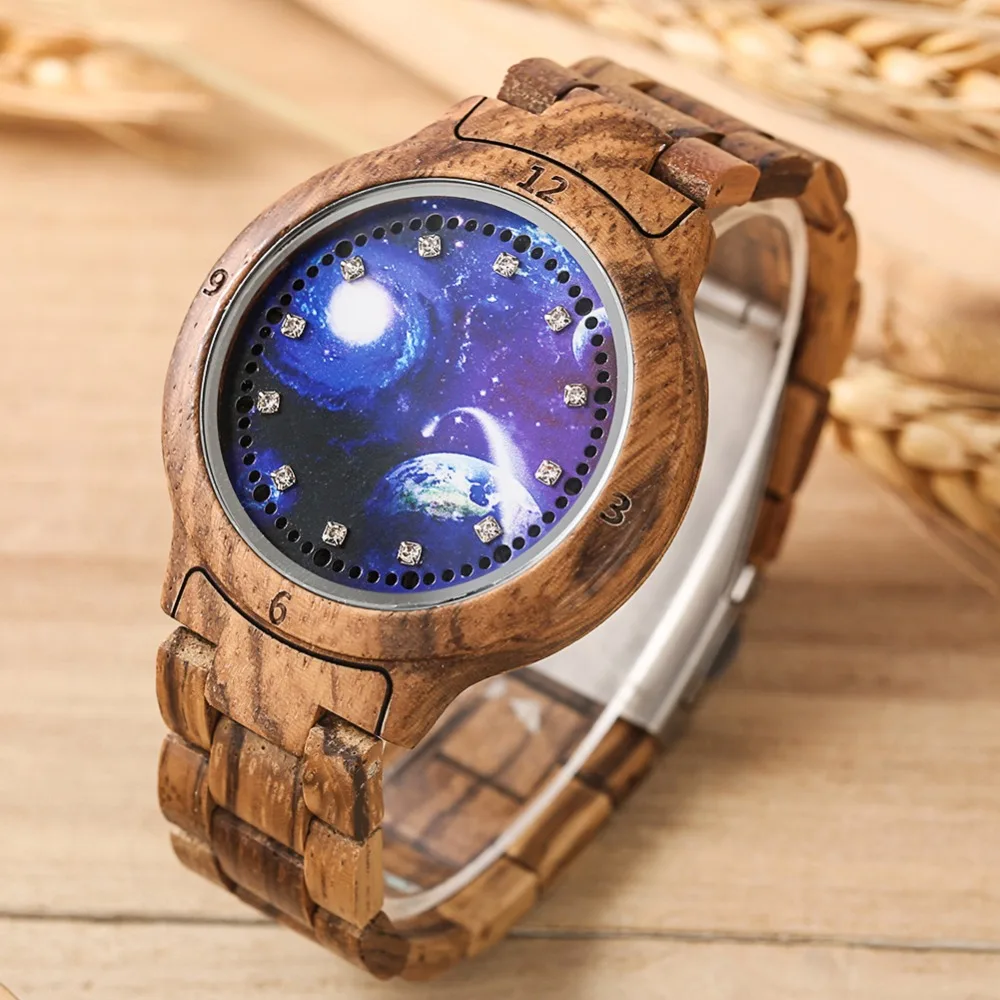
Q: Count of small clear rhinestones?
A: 12